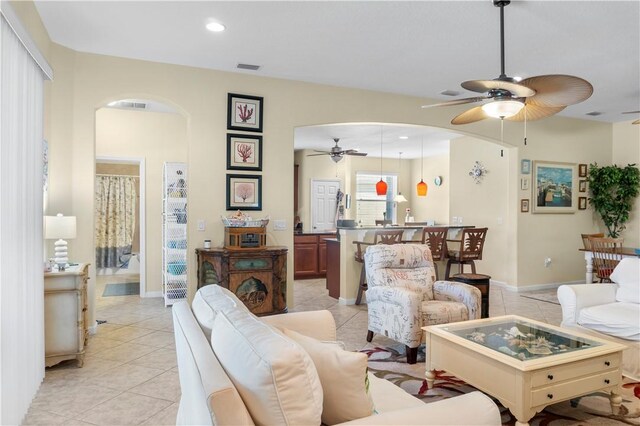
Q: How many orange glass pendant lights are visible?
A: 2